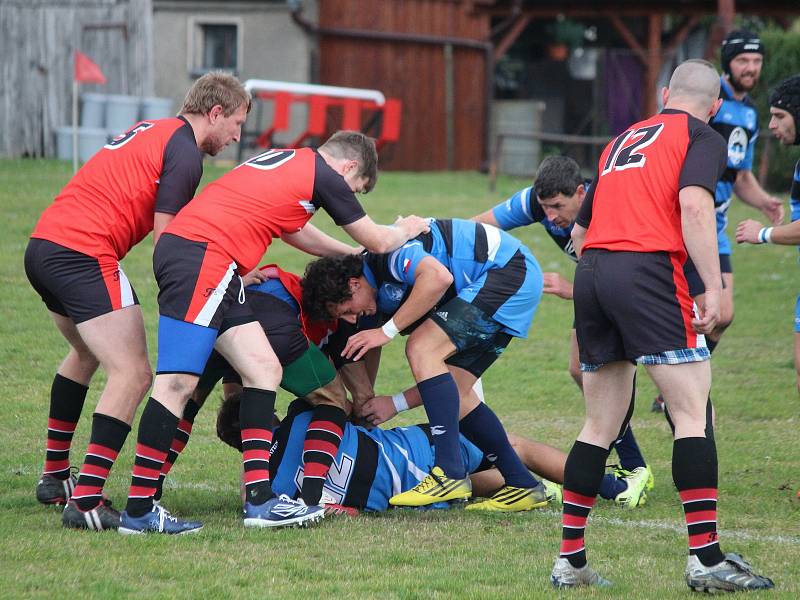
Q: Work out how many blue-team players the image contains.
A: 5